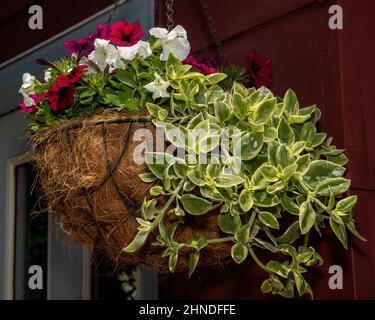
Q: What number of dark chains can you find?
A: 3